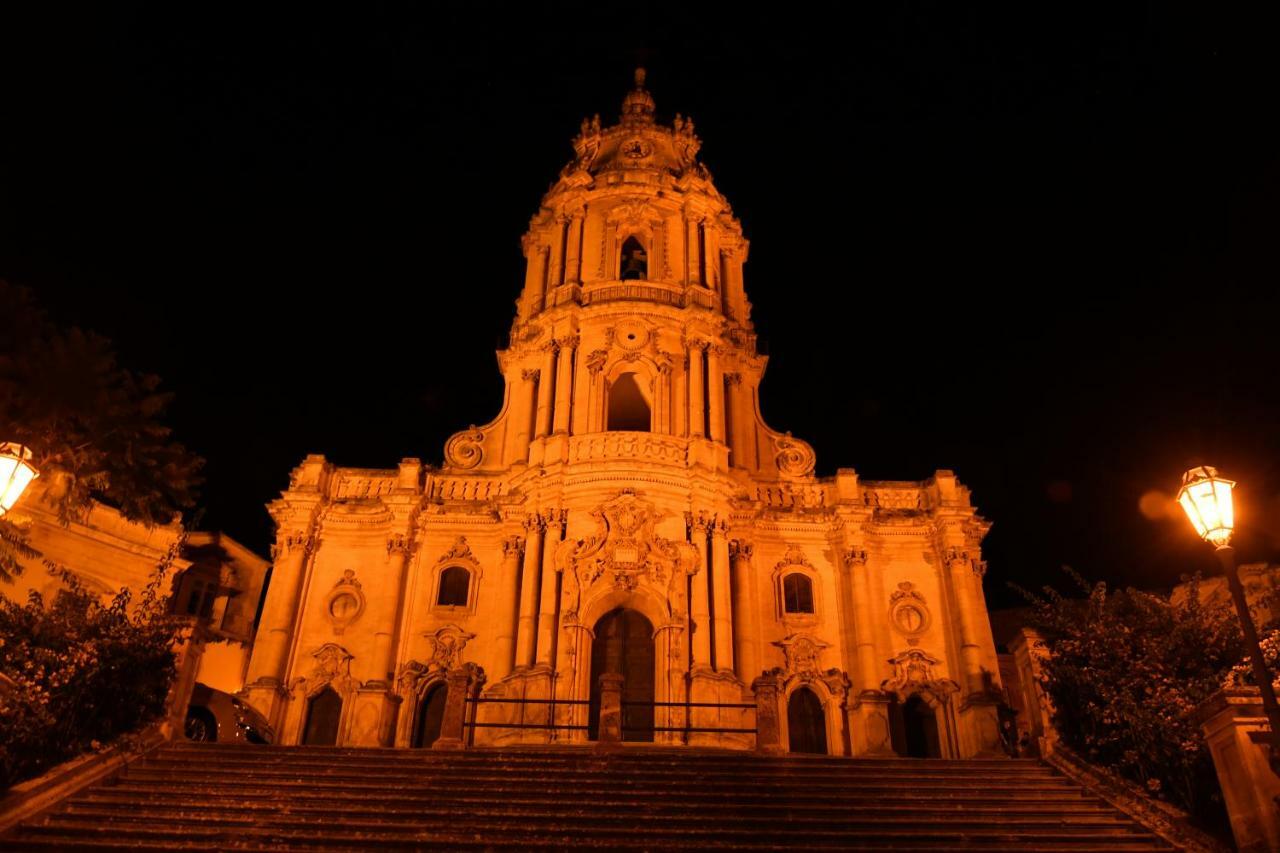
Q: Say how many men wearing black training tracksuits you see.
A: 0